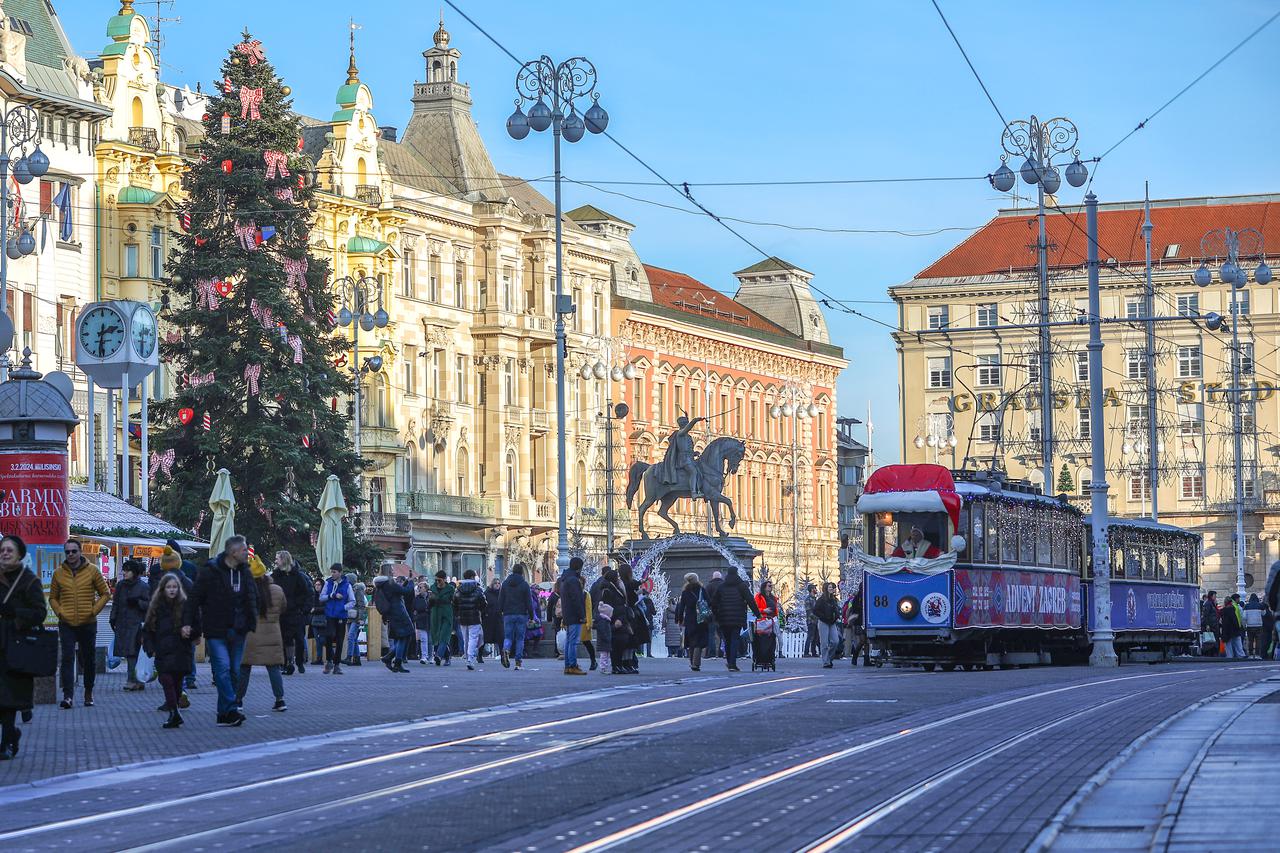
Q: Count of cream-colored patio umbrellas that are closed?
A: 2